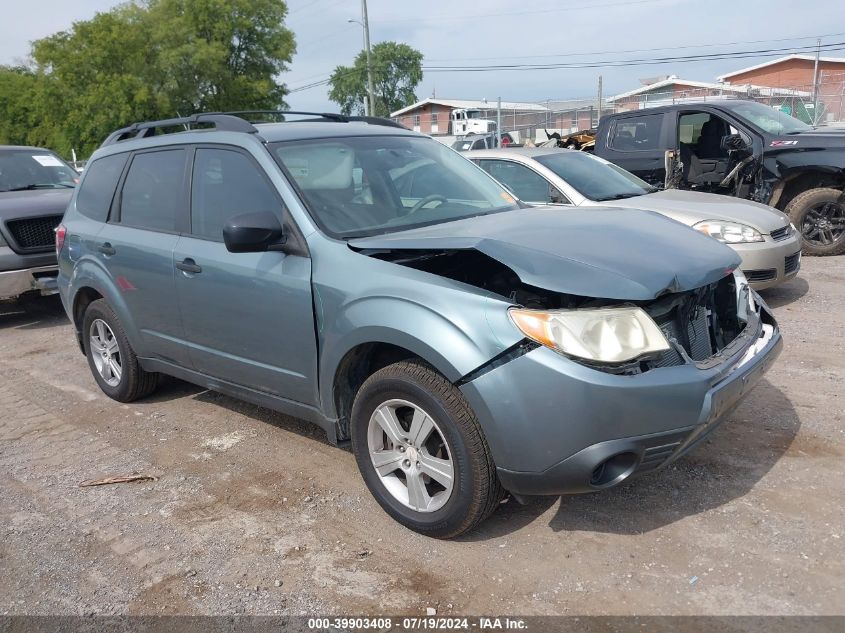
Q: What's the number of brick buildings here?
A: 3